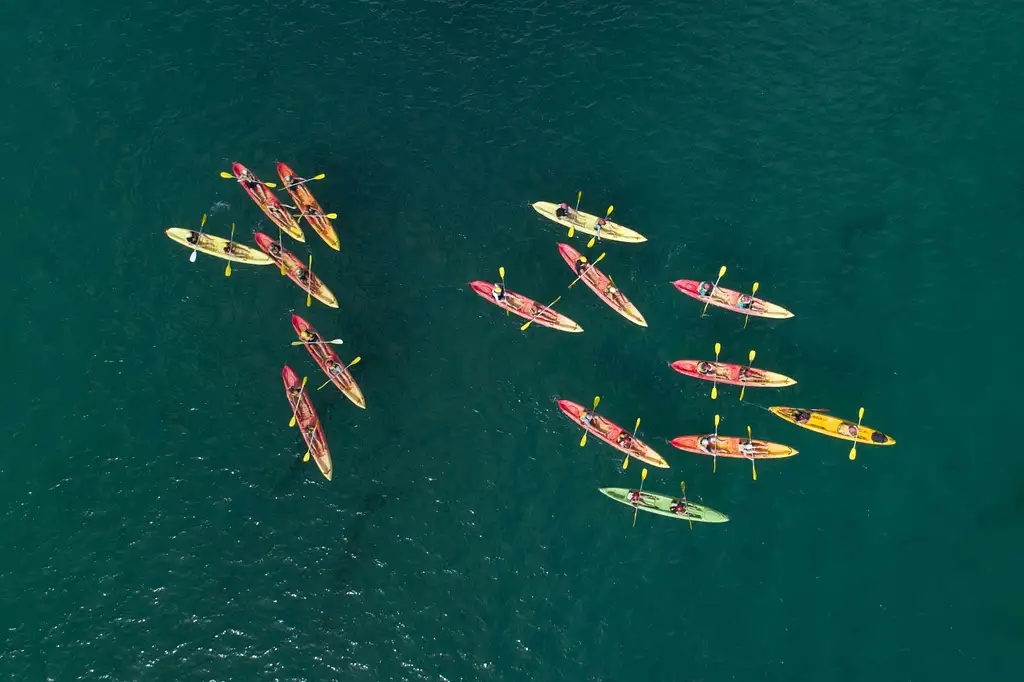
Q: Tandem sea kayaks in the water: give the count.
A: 15